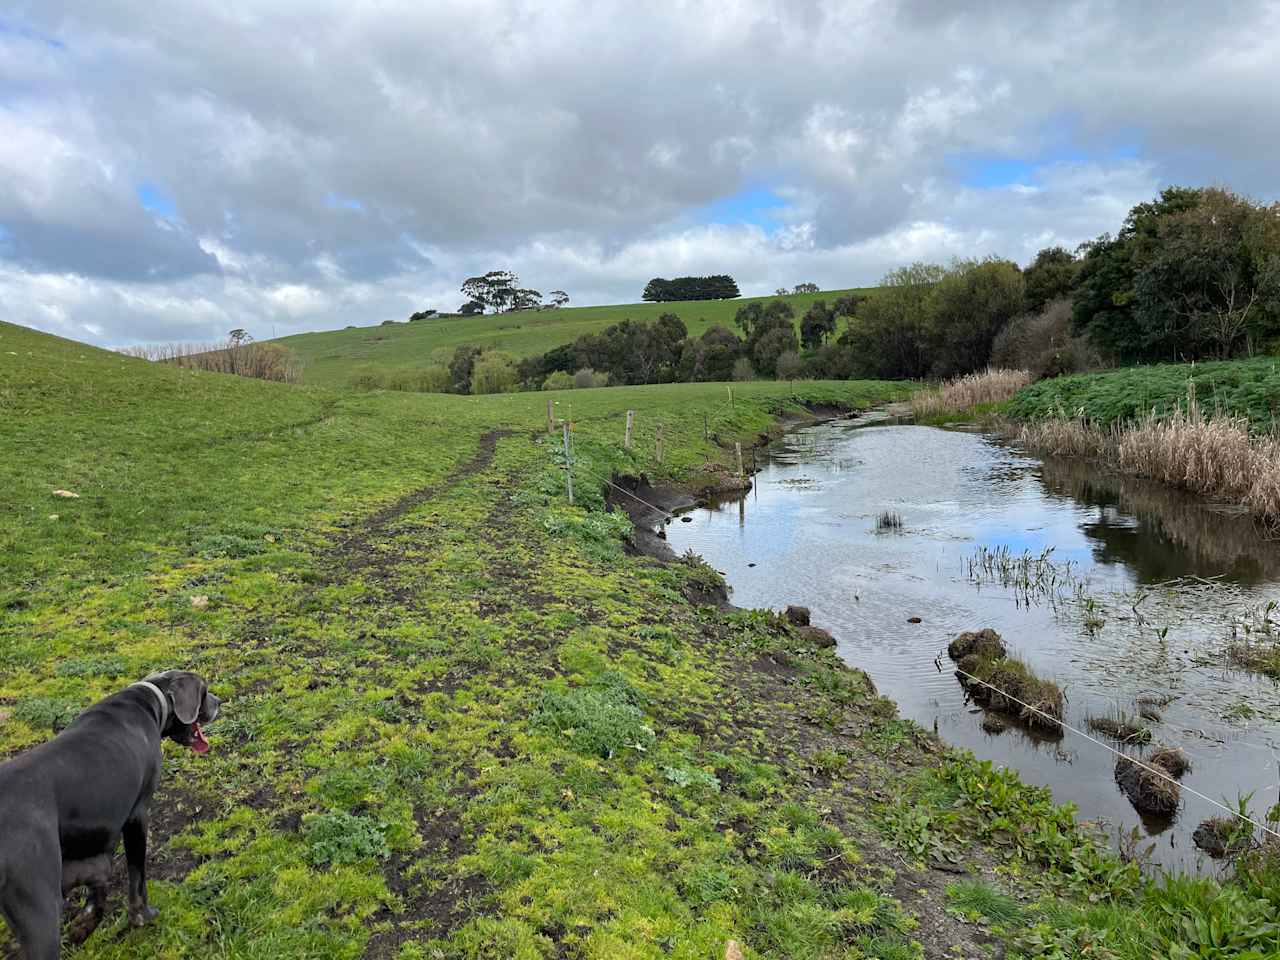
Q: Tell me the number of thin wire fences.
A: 1